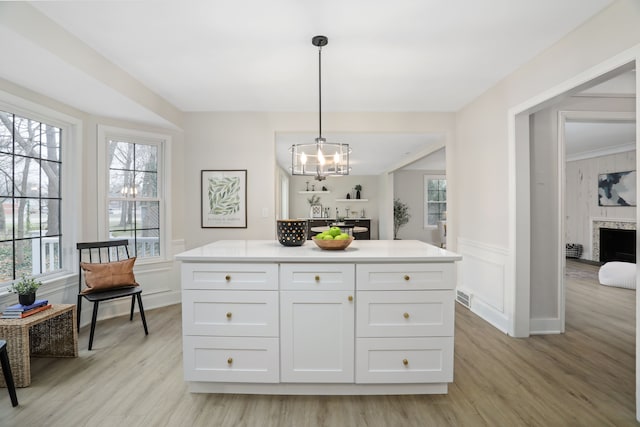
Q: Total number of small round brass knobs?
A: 8